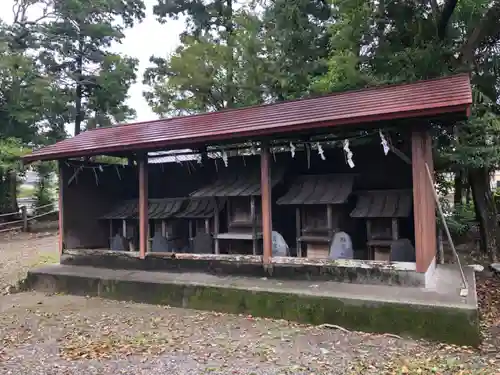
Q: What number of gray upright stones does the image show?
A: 6